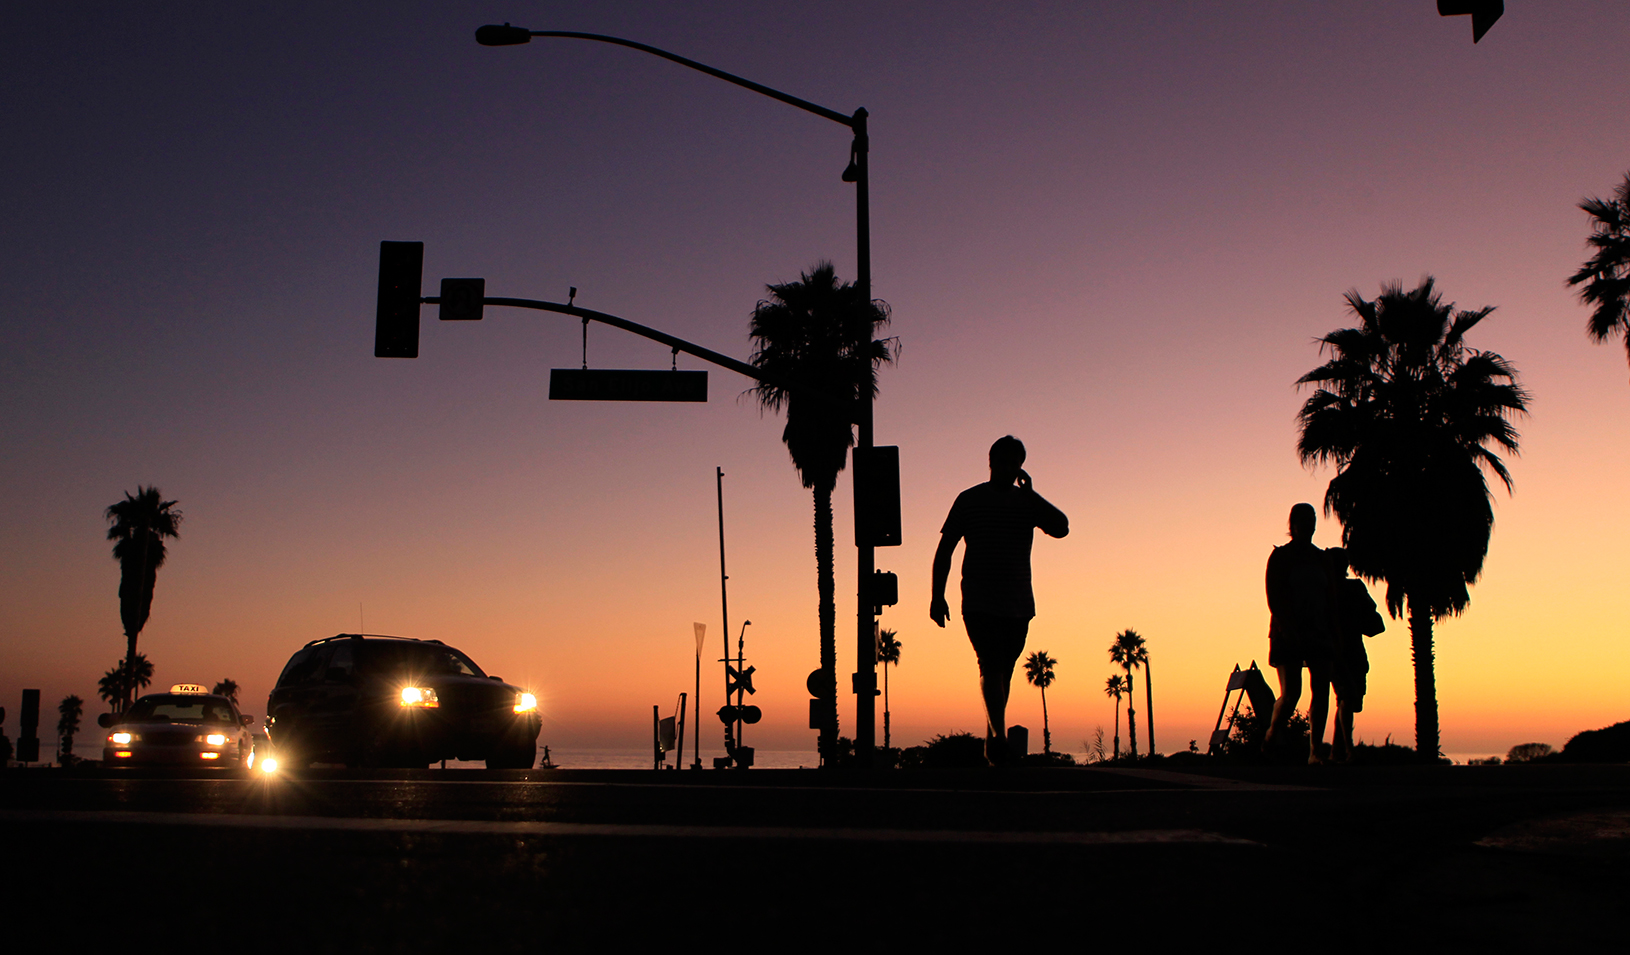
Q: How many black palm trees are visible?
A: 12